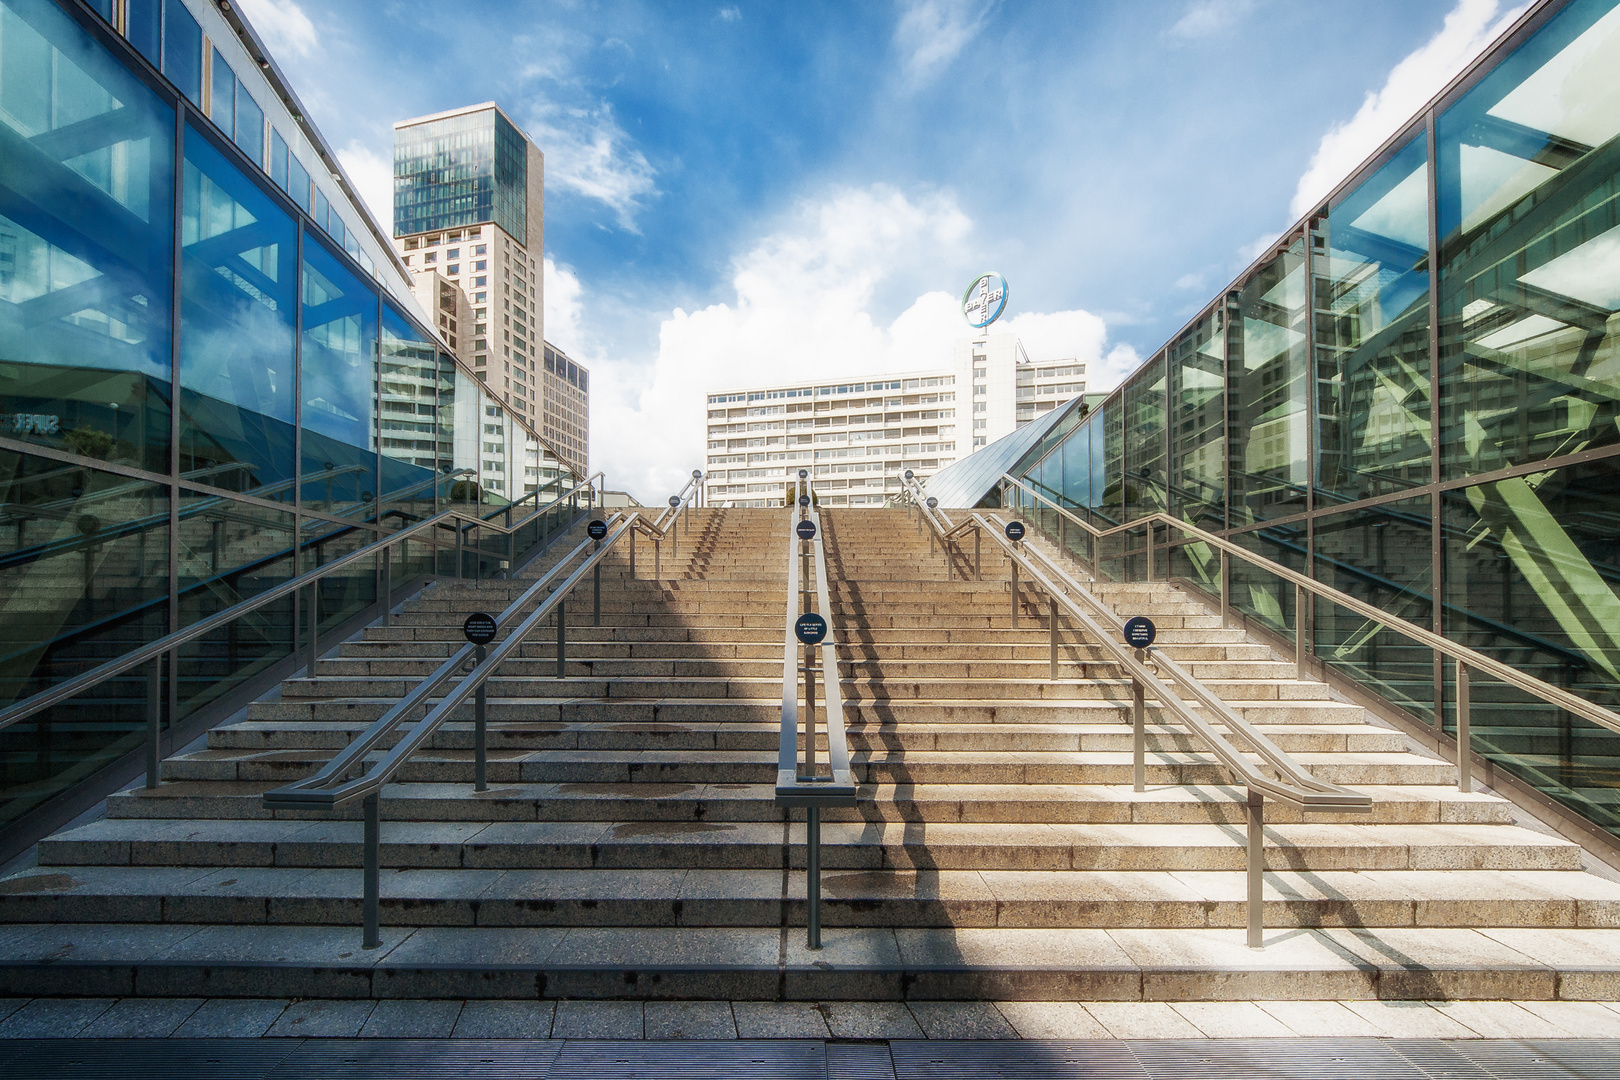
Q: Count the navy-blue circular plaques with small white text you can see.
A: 12